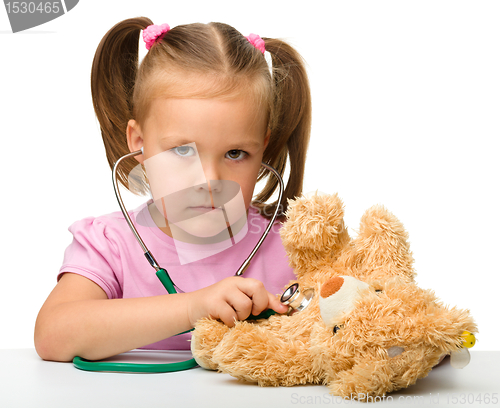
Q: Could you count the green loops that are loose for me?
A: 1